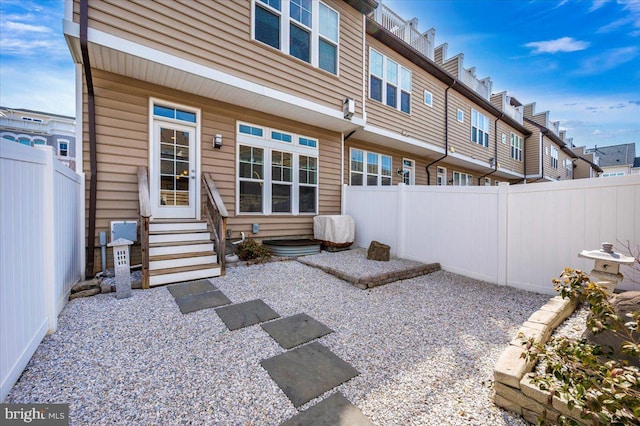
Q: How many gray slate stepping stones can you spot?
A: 6